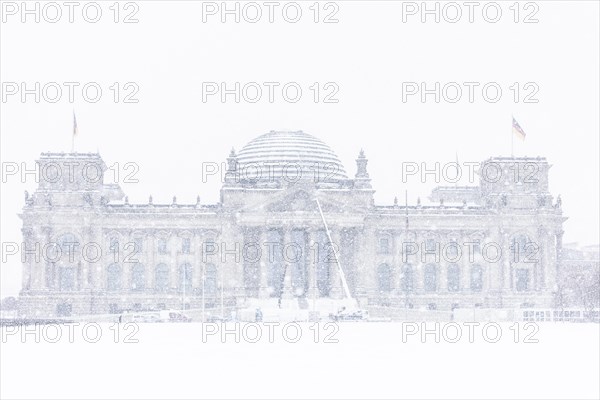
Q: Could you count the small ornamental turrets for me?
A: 2